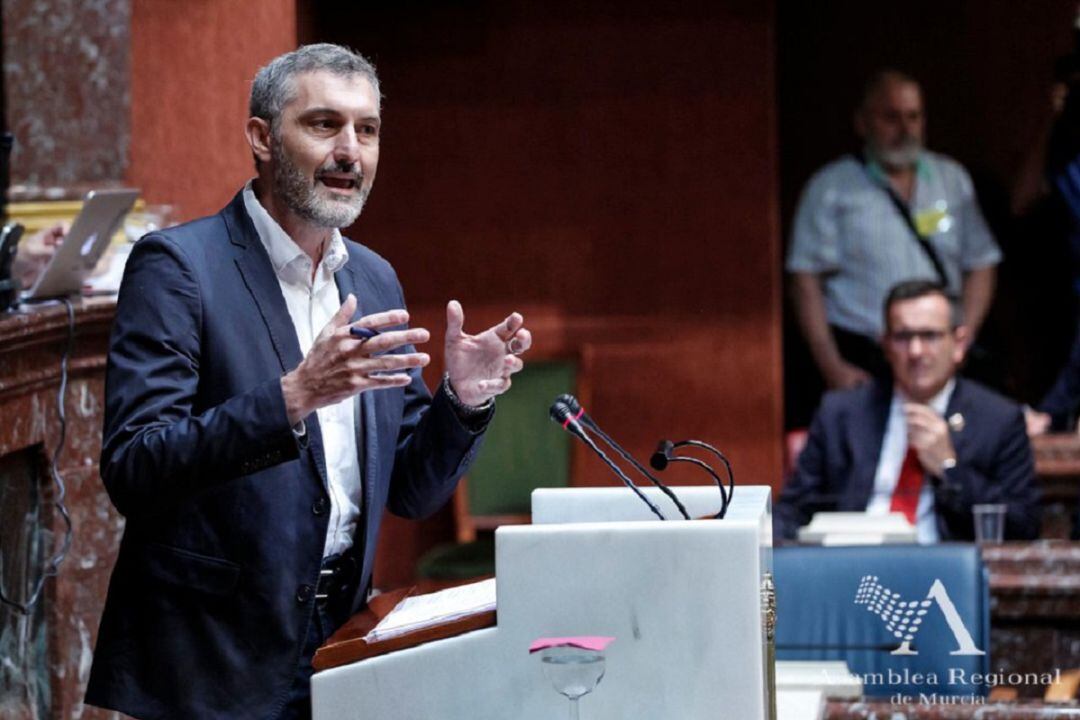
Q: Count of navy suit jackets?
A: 2